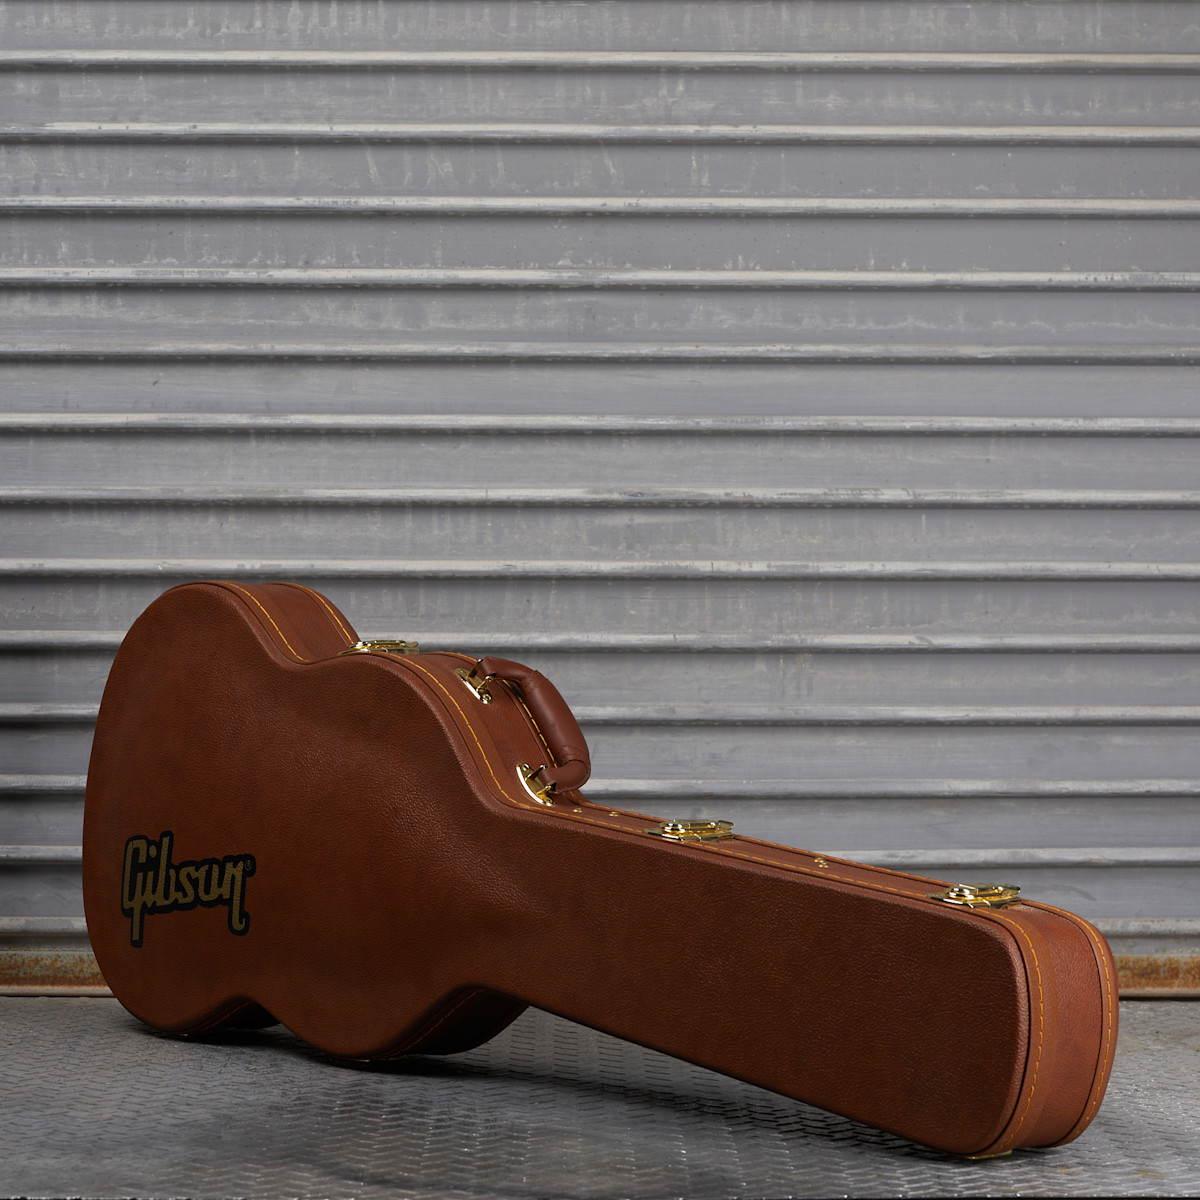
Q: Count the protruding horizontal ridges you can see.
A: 13